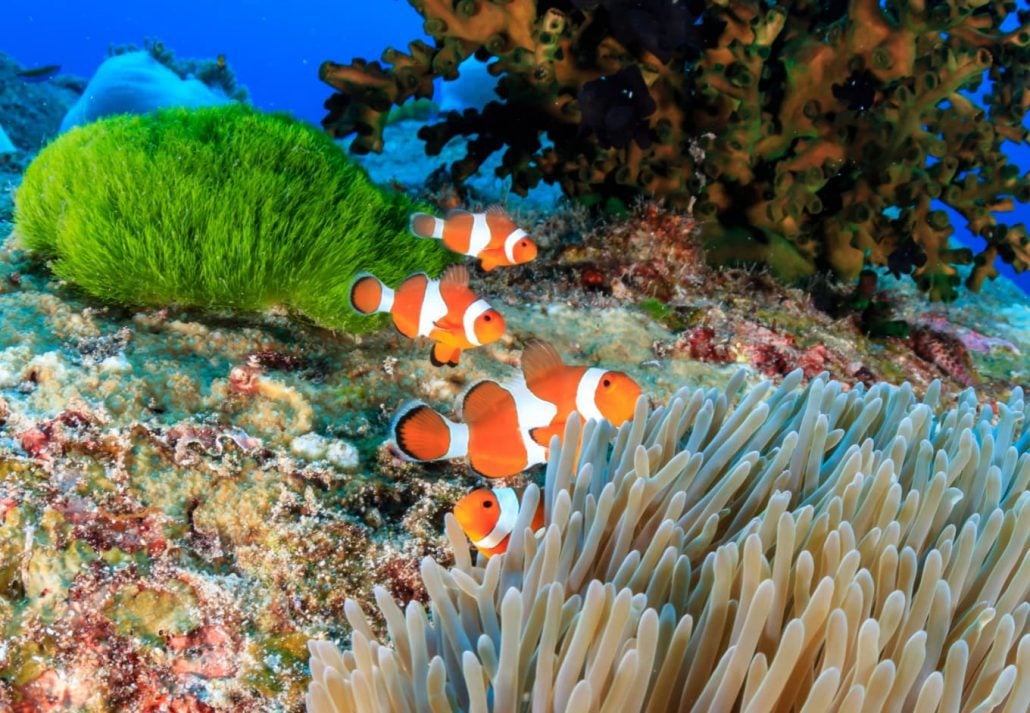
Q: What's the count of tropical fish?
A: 4